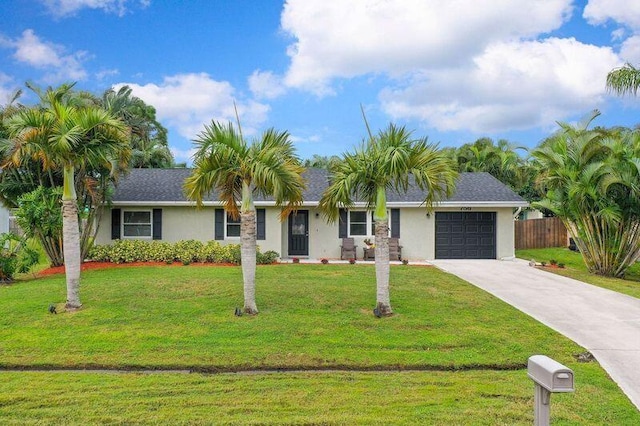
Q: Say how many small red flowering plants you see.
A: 3